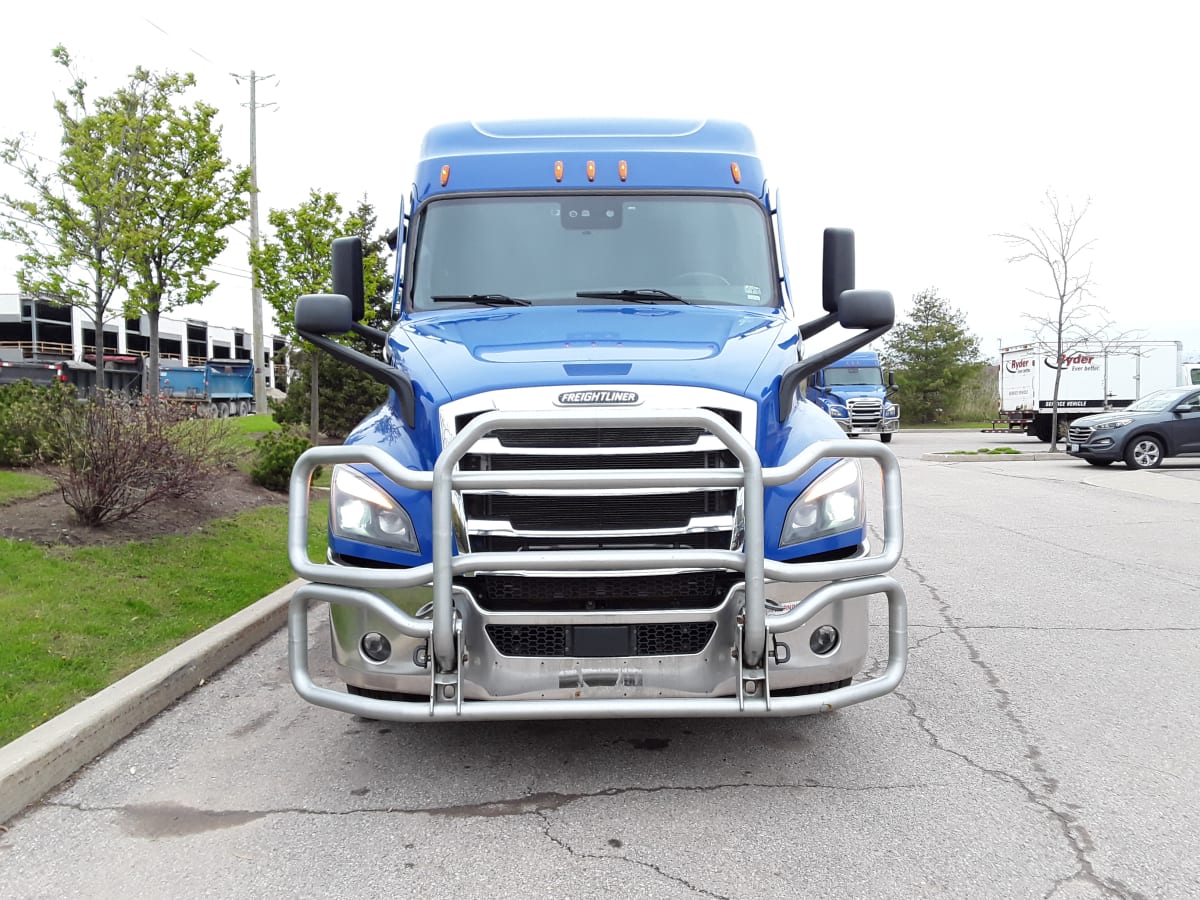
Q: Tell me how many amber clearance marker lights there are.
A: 5